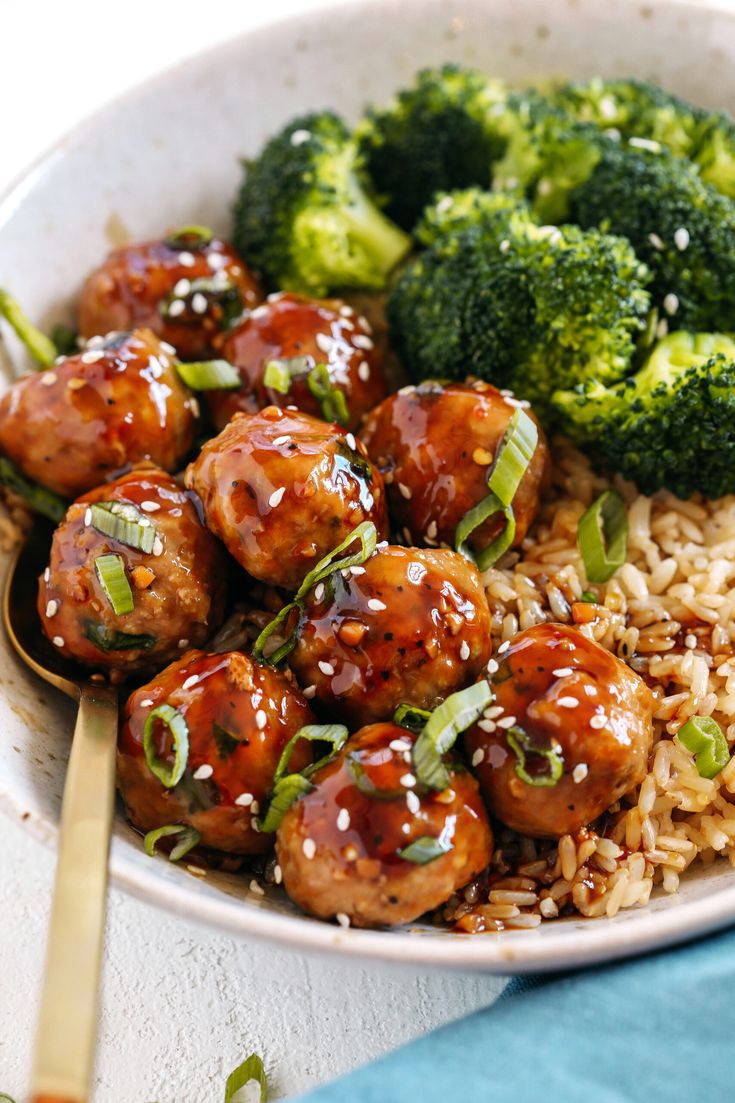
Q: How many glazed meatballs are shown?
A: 10